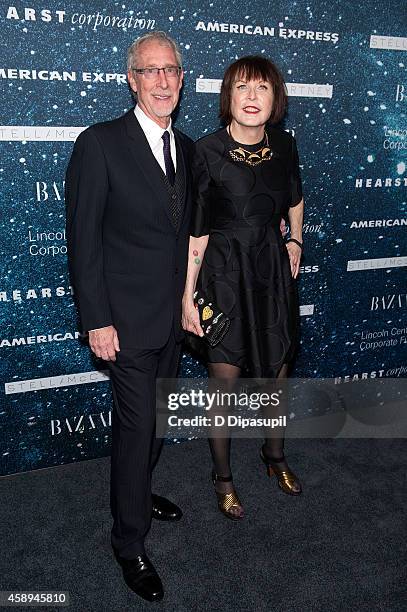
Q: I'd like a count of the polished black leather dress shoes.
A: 2